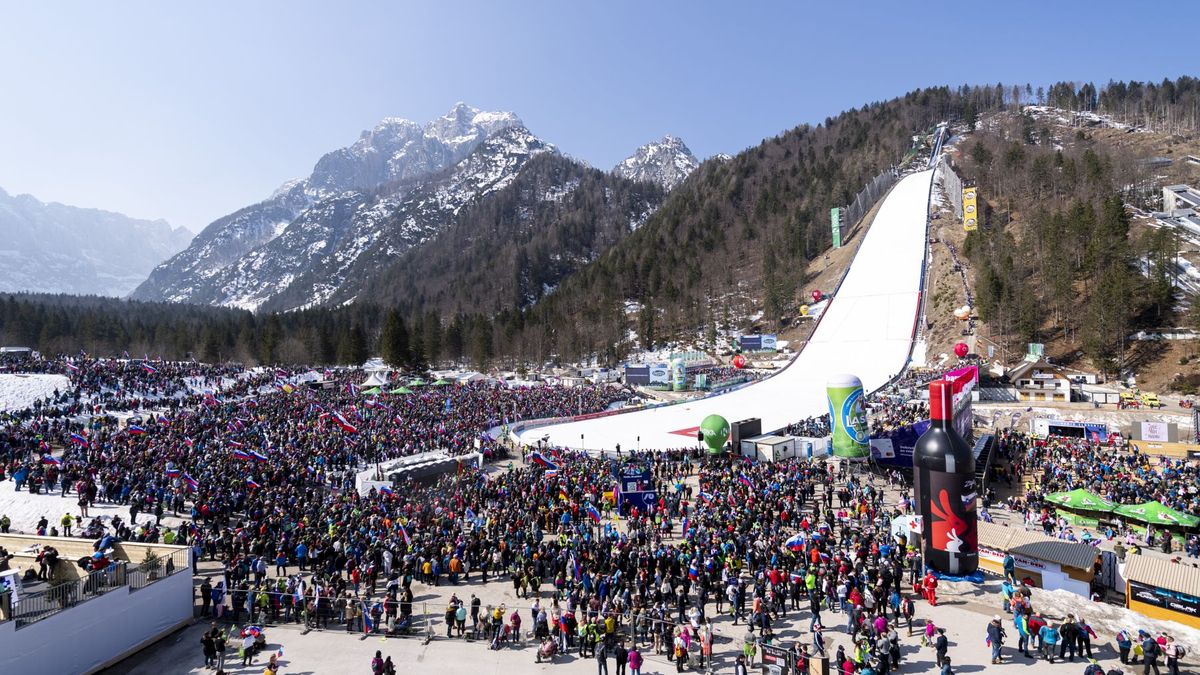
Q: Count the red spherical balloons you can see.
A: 3